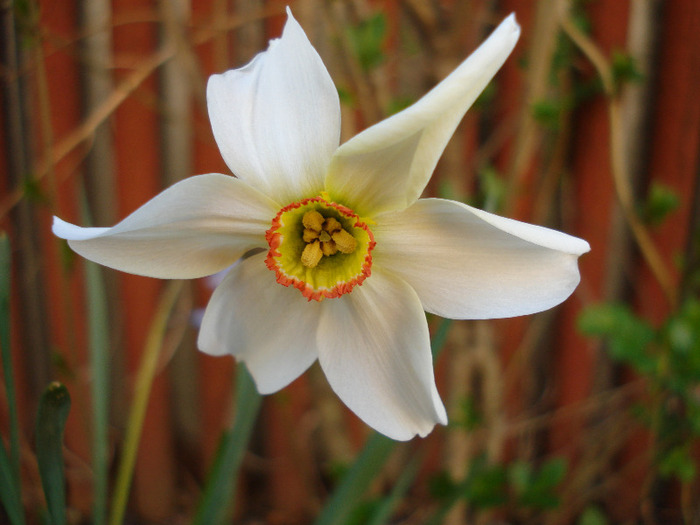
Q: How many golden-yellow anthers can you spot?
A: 6